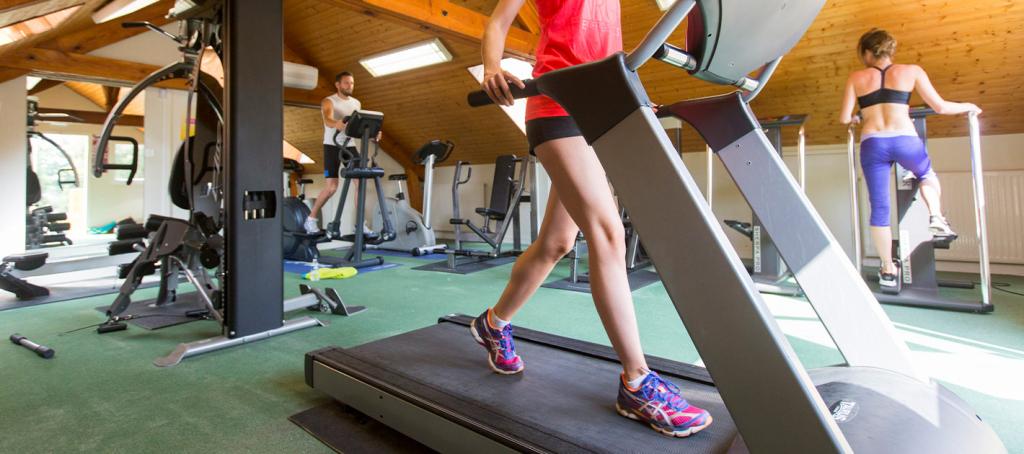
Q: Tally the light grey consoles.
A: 1